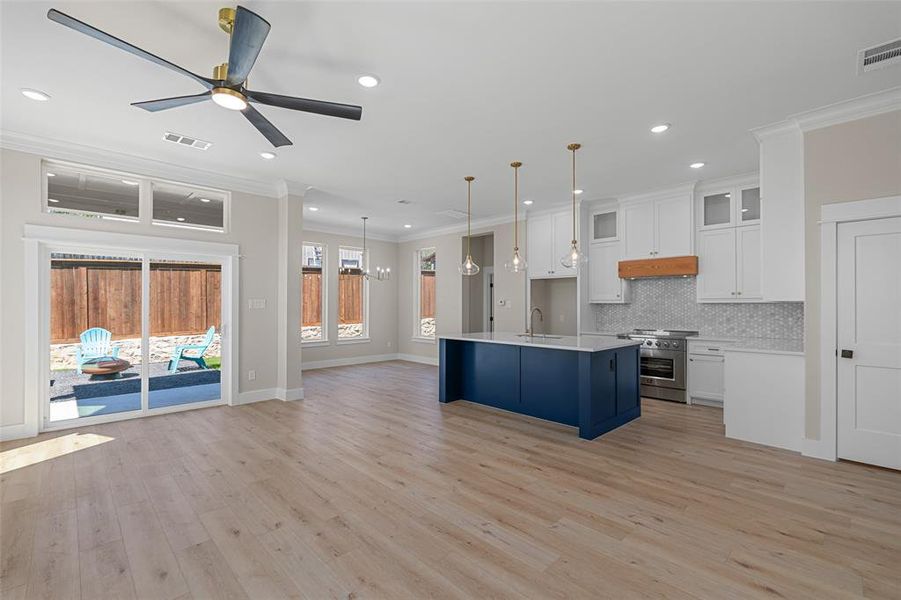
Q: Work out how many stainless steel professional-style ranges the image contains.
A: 1